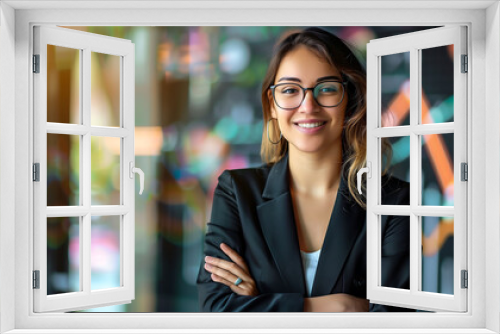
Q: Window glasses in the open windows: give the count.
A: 12